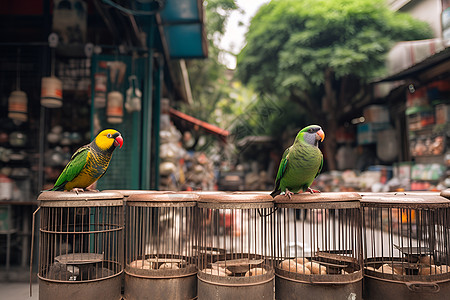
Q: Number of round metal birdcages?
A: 5